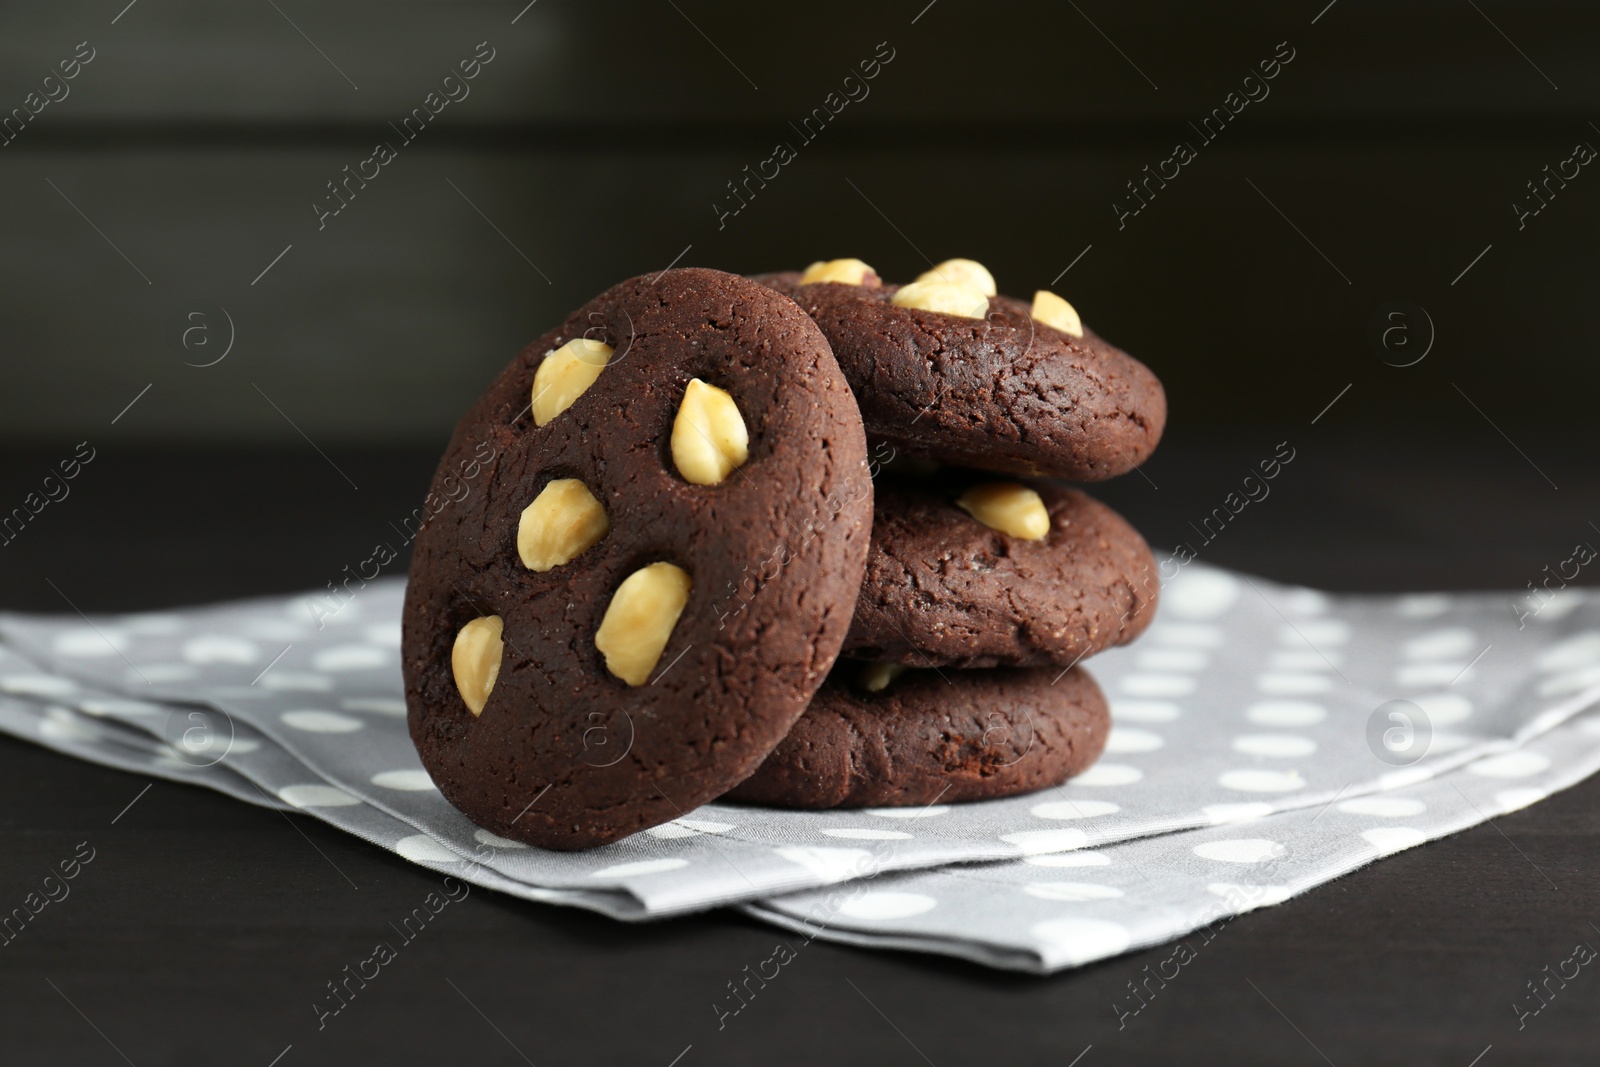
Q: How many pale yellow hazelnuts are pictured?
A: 11